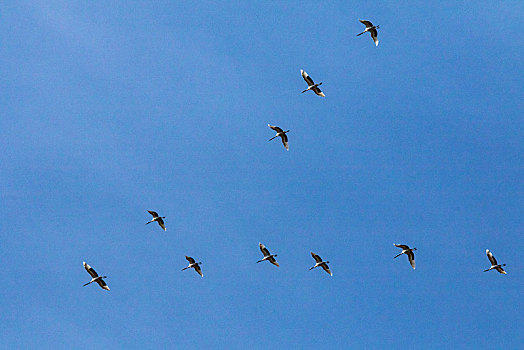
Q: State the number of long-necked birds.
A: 10